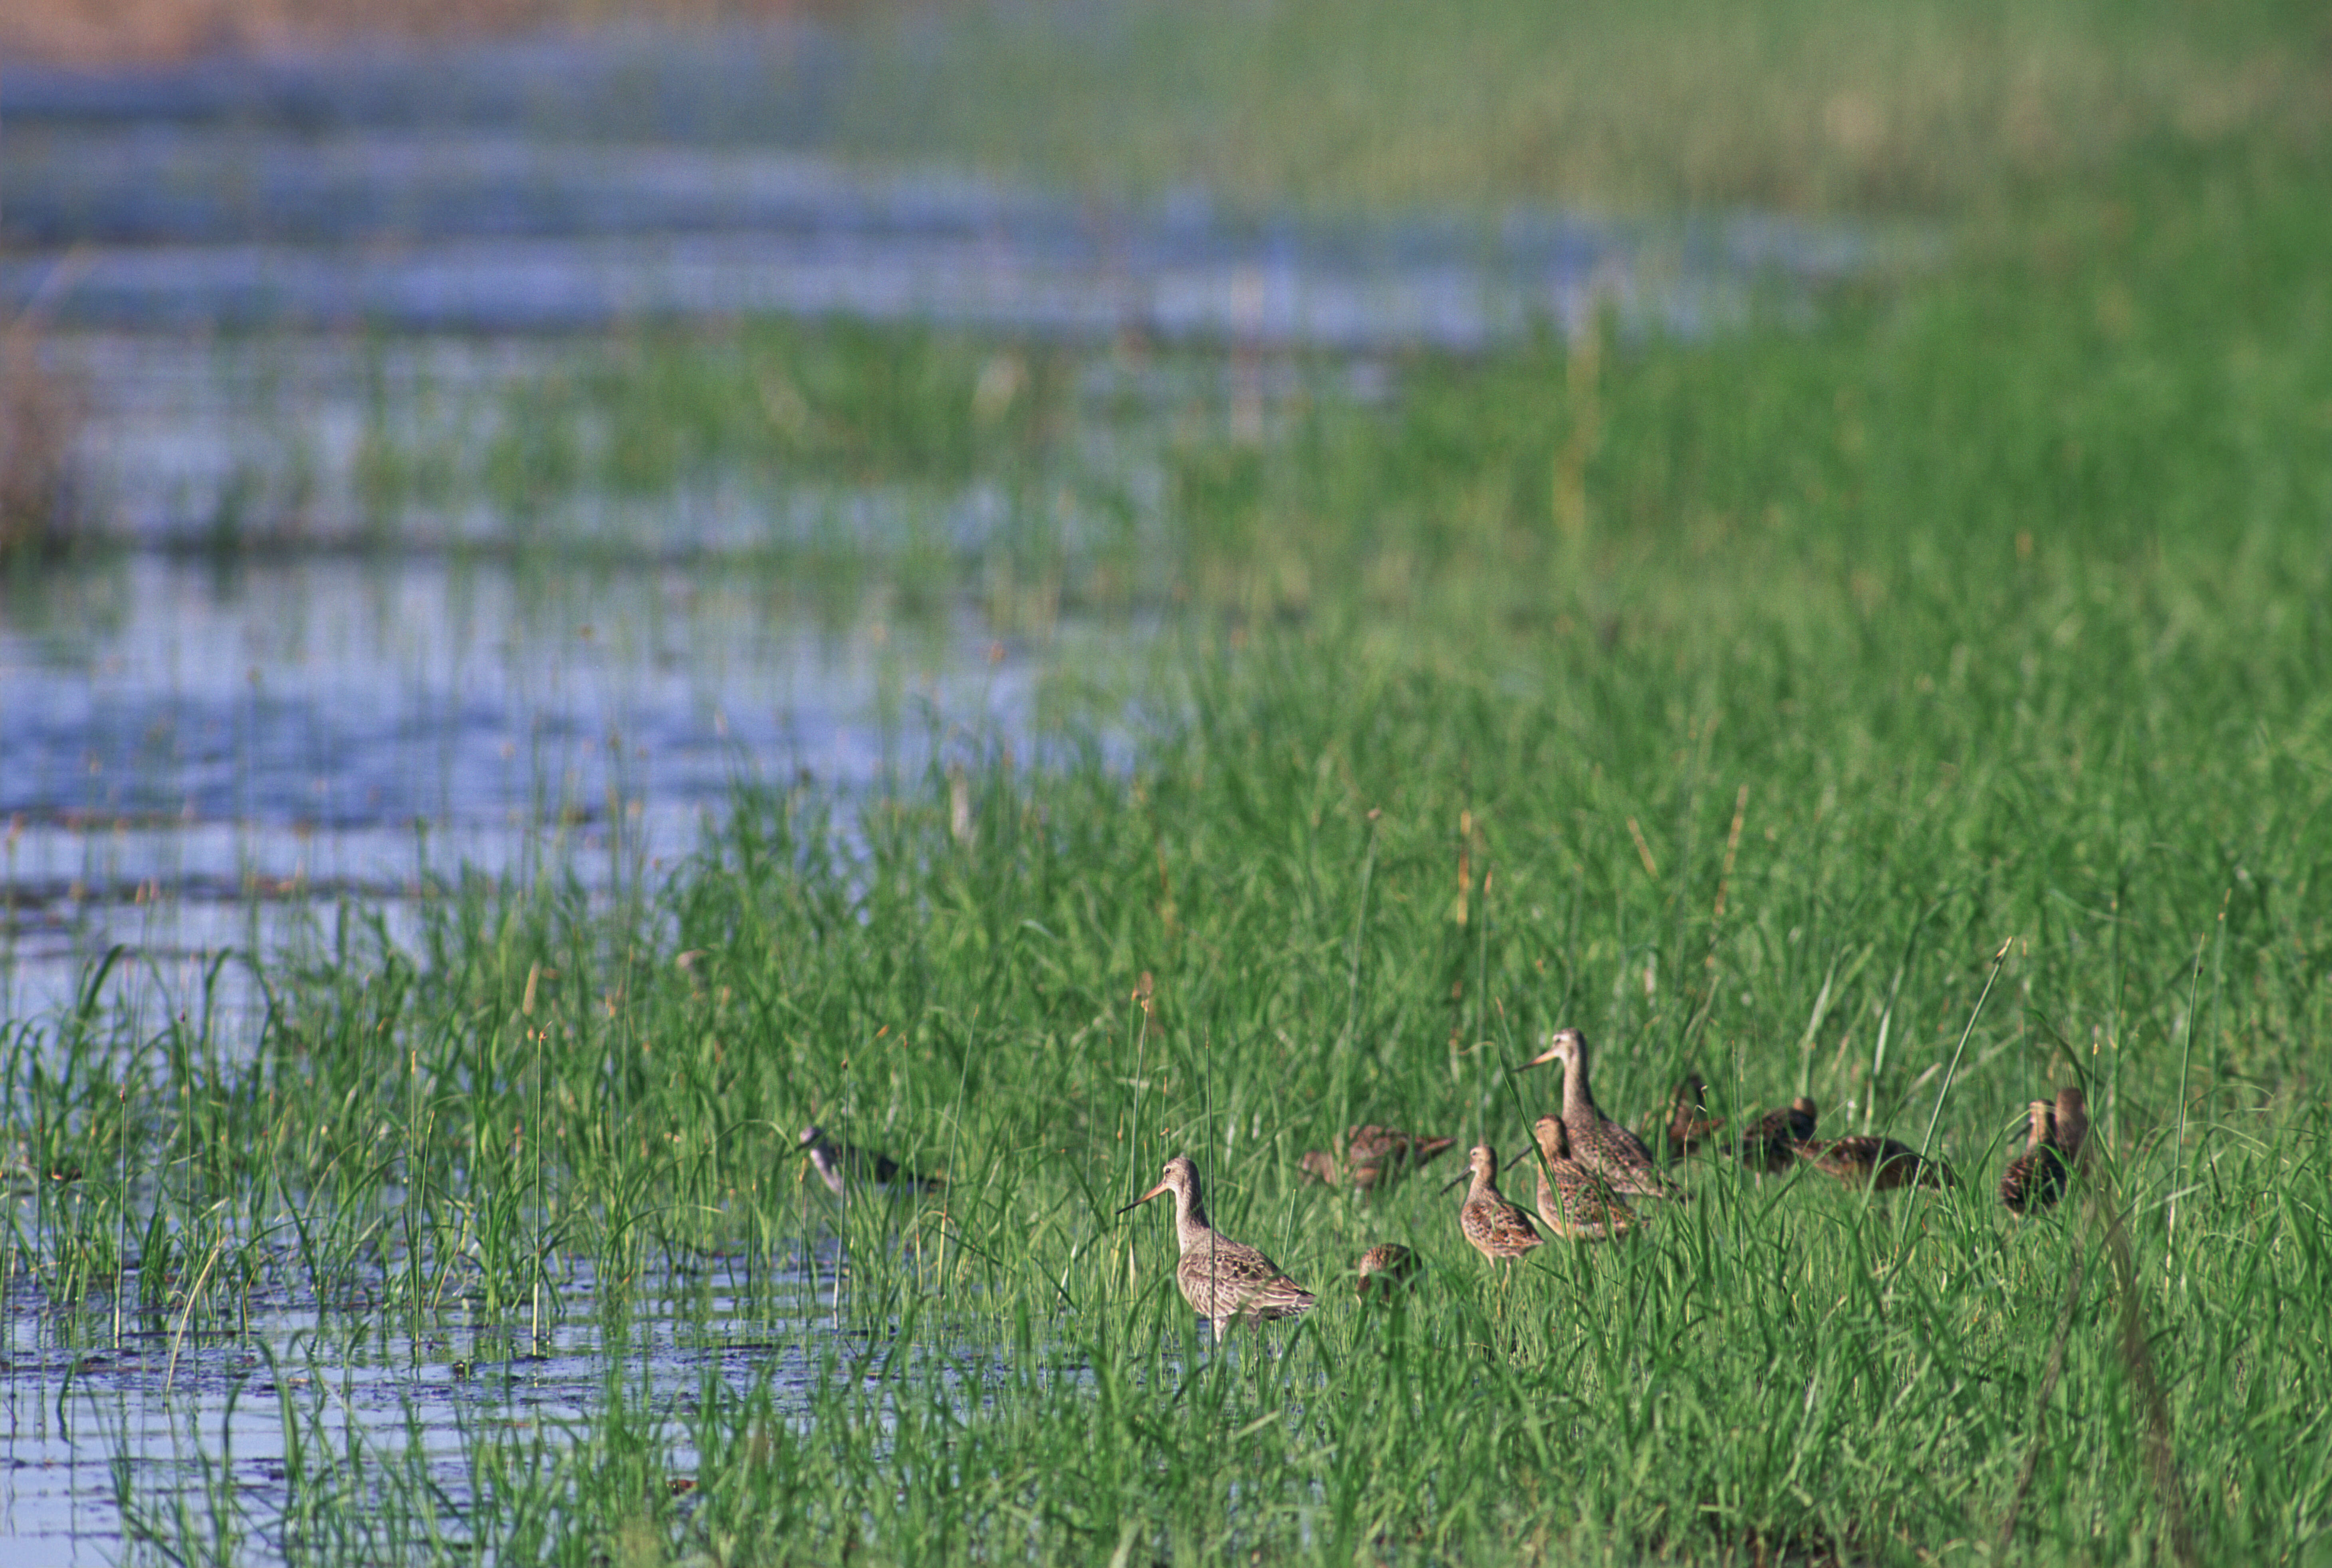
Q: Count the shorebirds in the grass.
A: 12